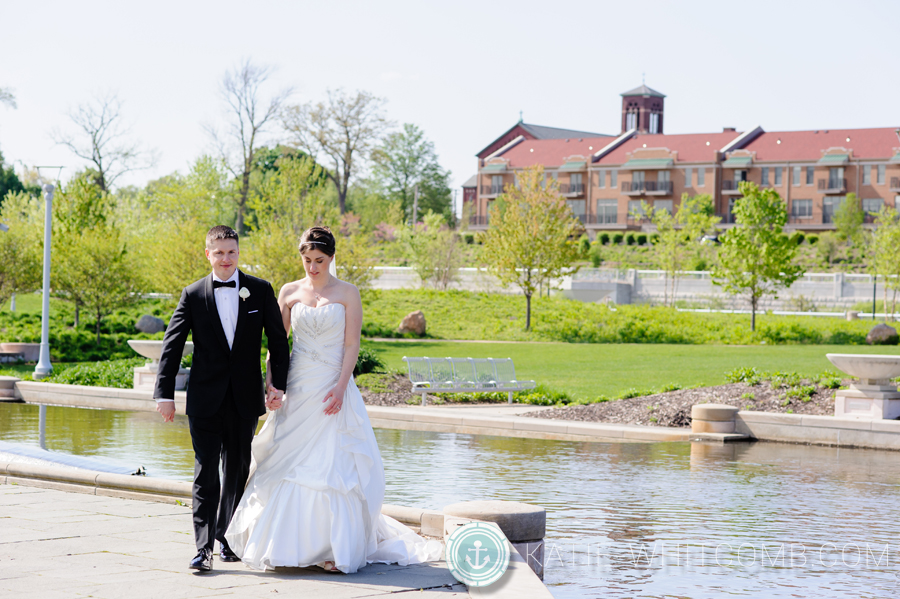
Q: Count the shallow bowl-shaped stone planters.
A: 2